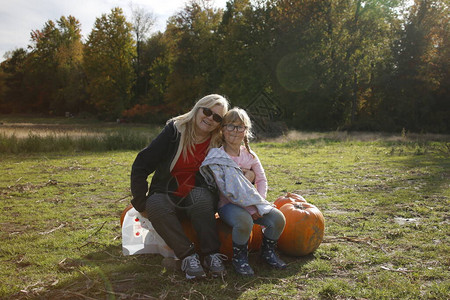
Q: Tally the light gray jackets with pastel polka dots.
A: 1